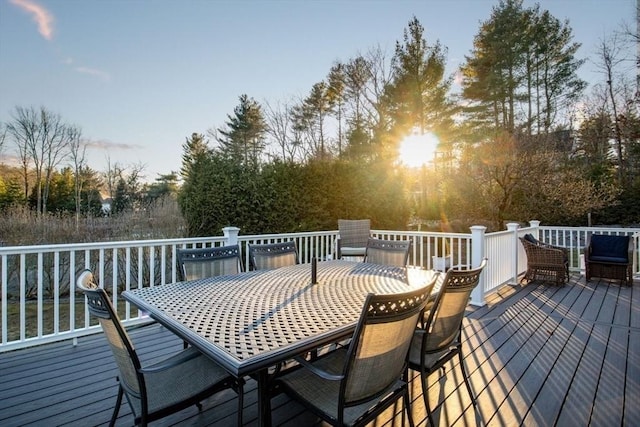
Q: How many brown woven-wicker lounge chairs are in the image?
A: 2